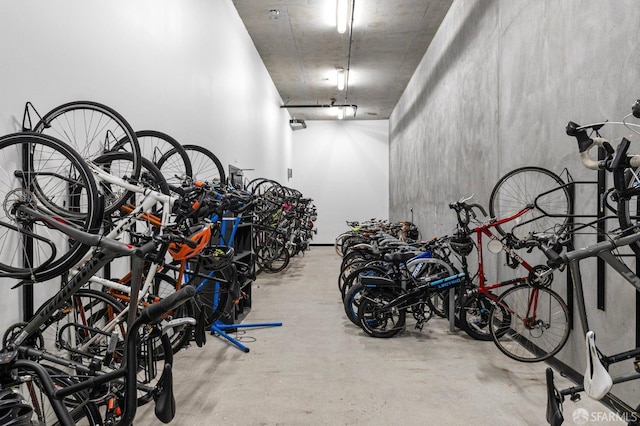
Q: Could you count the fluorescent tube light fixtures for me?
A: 3